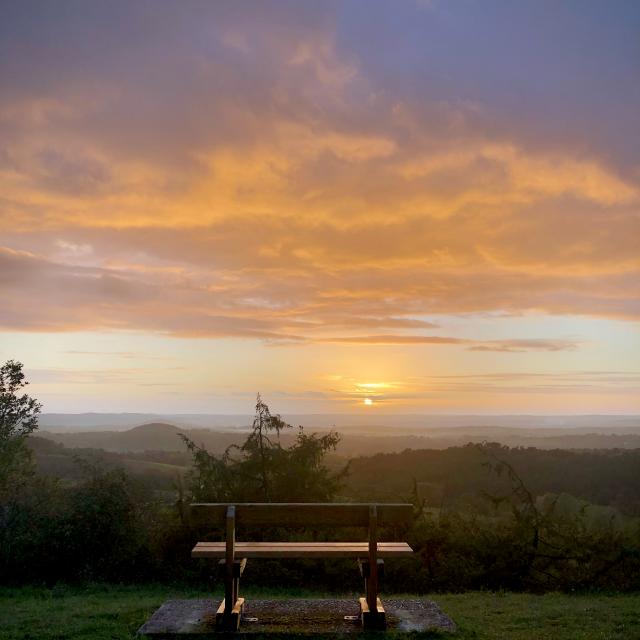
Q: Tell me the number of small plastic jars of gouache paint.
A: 0